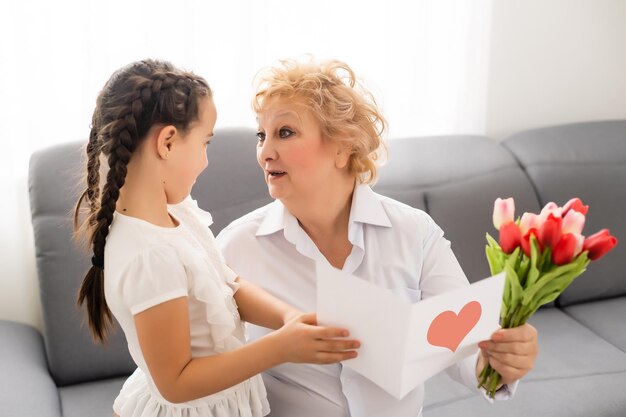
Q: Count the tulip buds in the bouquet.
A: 11